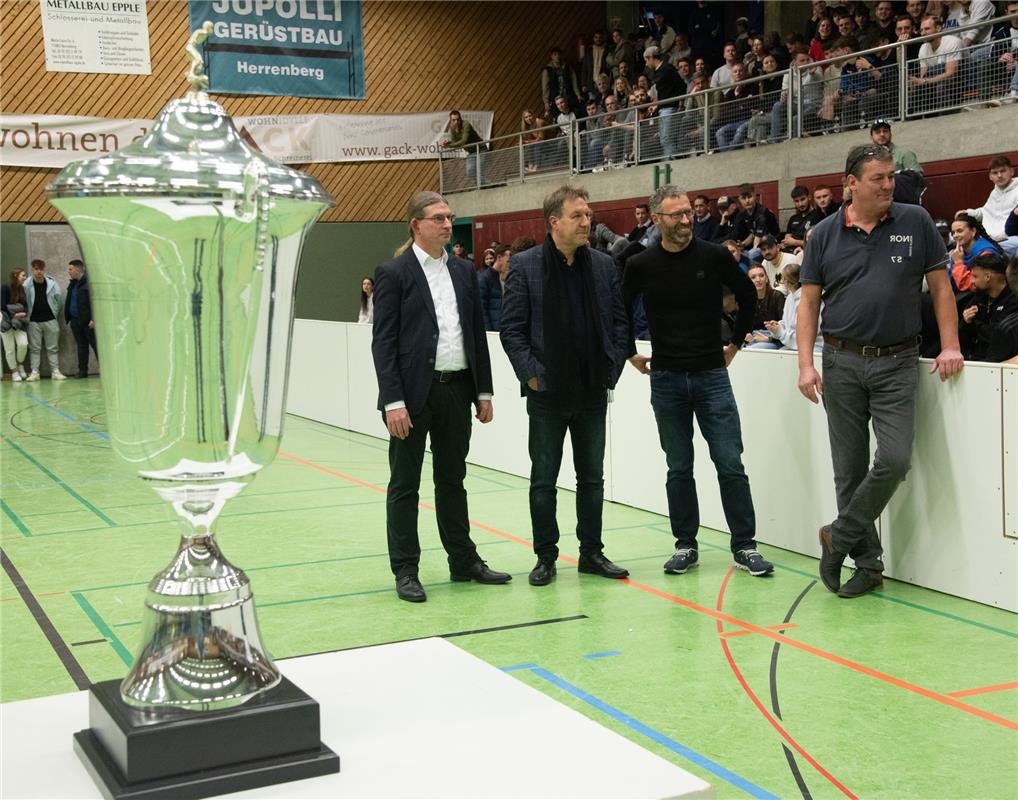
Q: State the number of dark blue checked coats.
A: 1